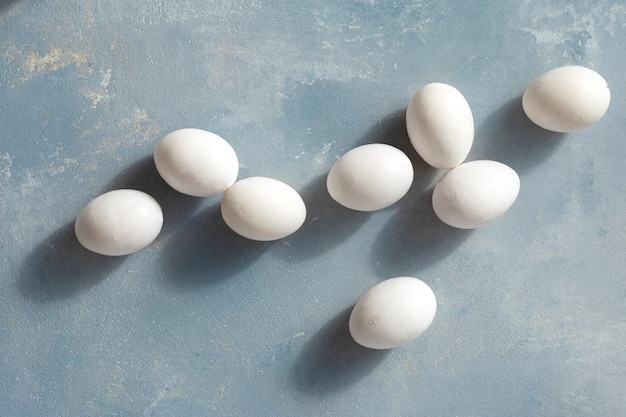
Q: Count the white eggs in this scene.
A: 8